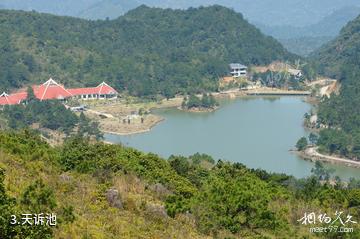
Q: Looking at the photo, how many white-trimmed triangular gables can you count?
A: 3